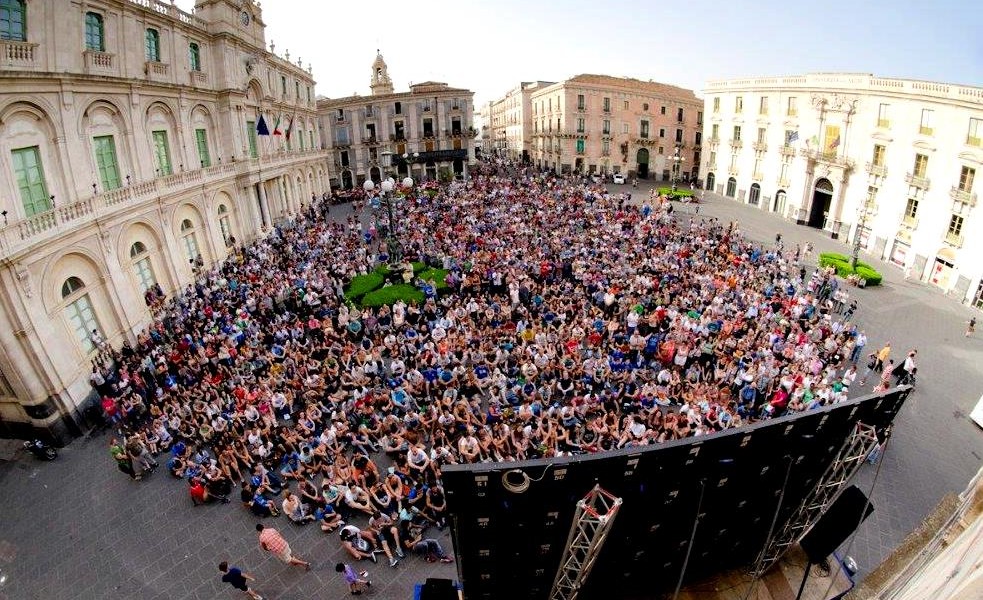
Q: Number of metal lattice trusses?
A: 2